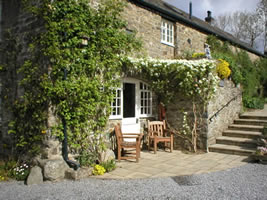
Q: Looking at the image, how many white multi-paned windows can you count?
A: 3